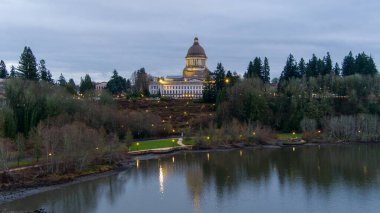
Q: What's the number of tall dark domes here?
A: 1